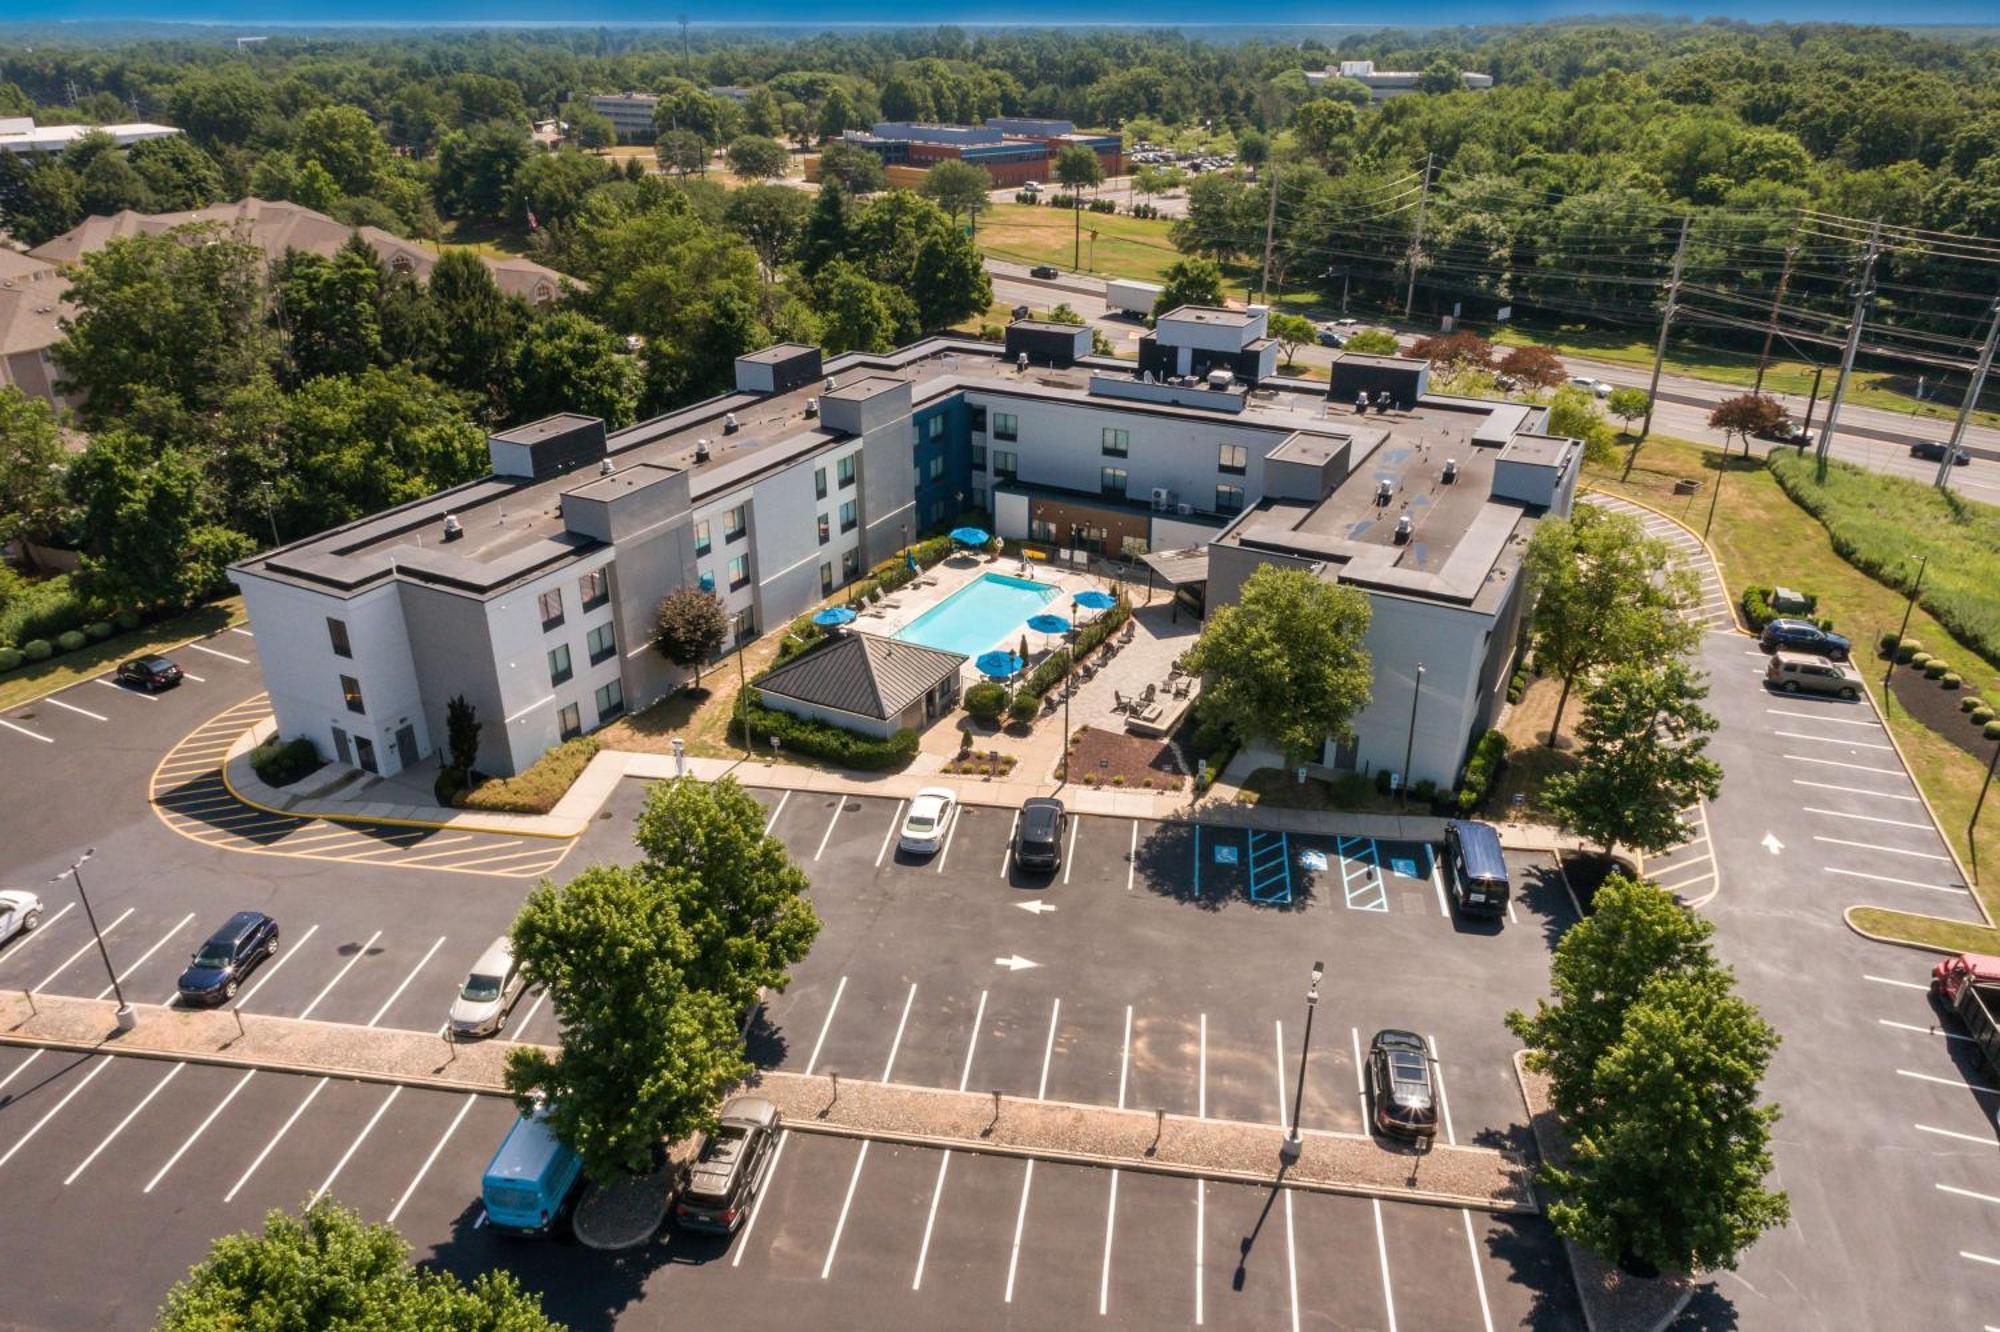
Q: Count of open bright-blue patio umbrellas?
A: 5